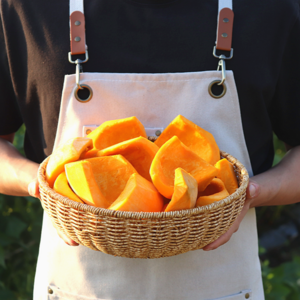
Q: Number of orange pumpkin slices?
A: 11